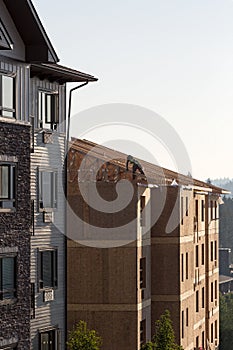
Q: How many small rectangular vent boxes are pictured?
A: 3